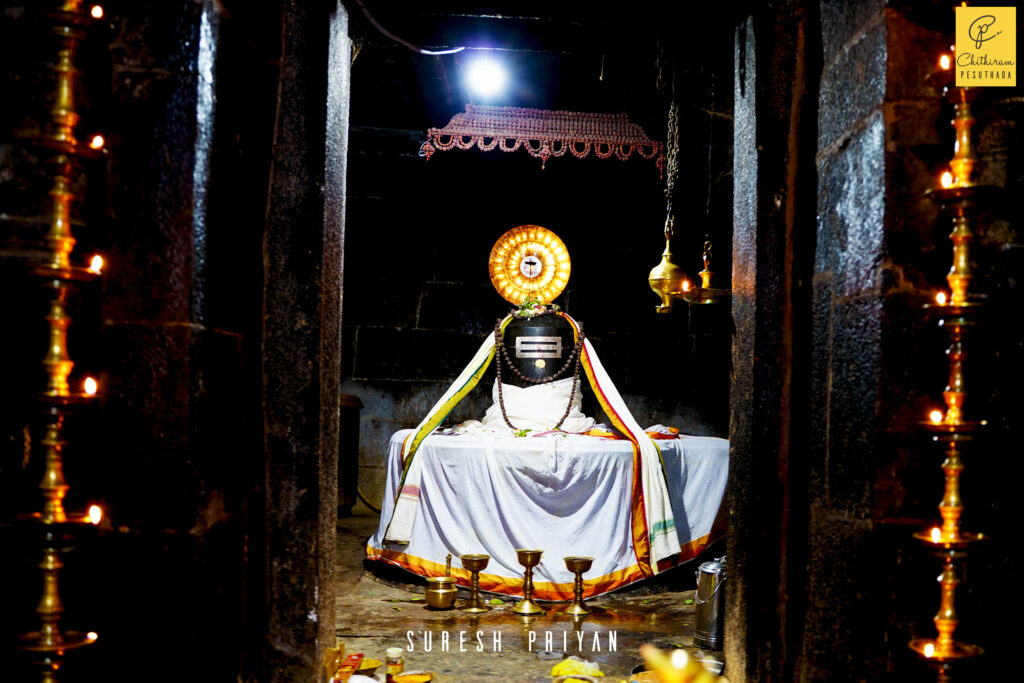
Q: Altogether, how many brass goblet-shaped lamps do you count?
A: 3